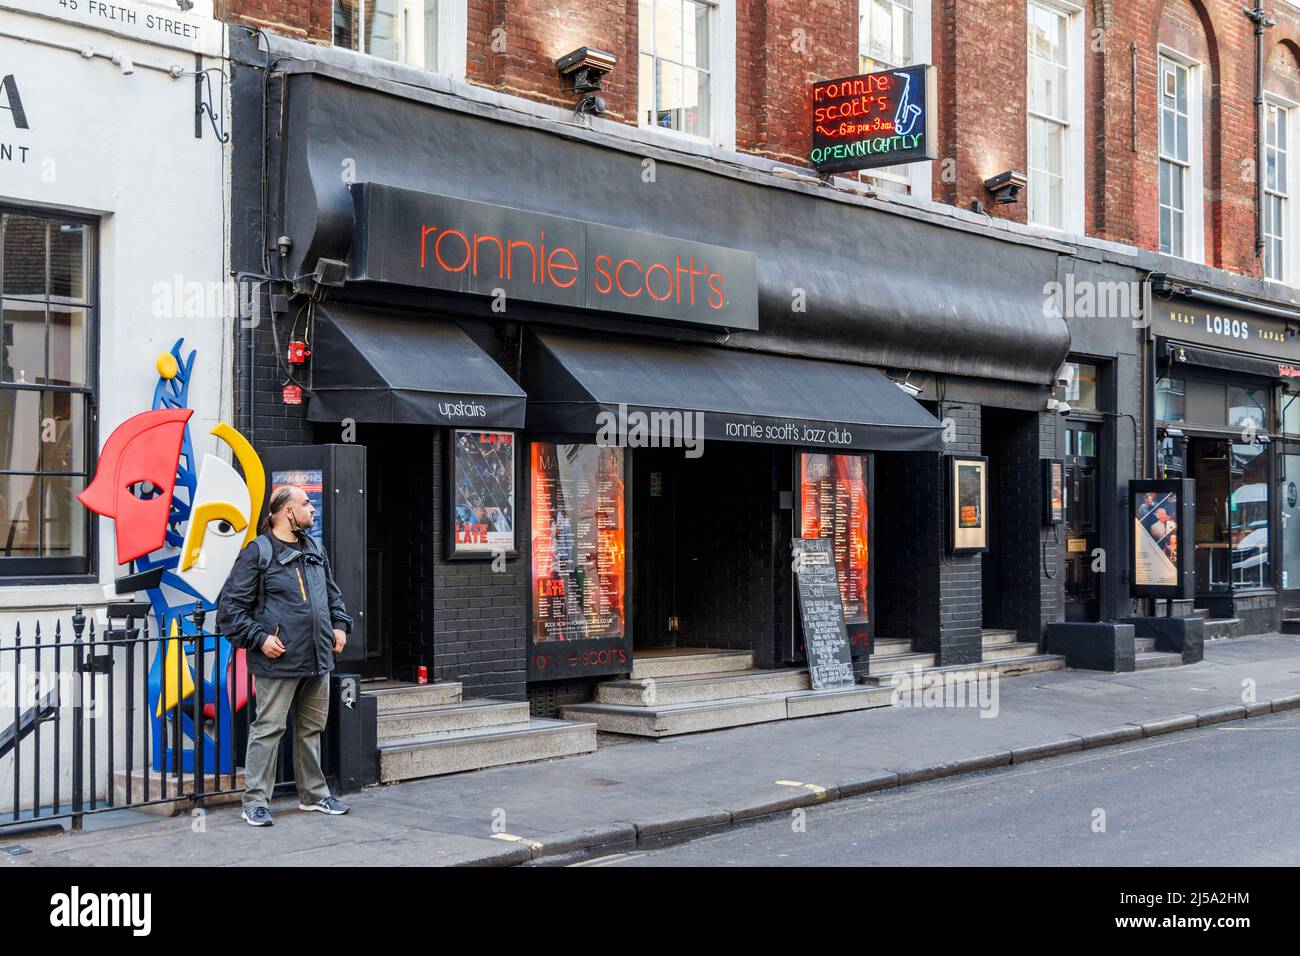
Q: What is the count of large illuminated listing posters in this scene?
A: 2